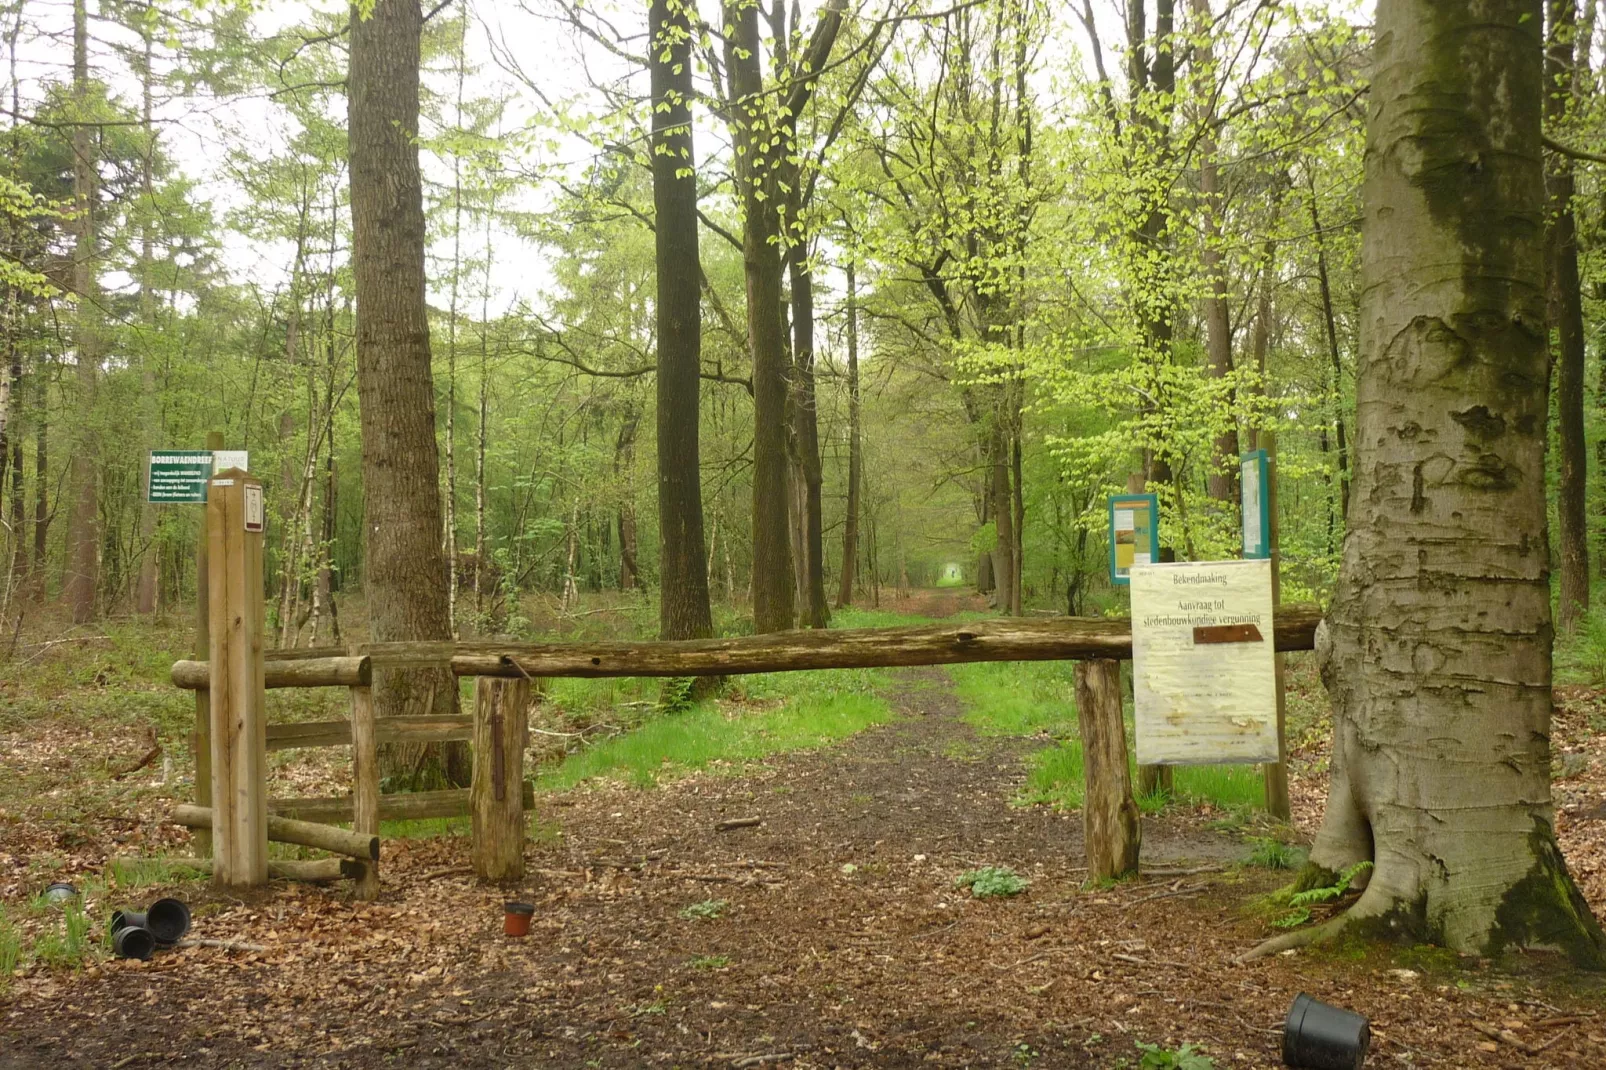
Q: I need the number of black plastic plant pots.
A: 5